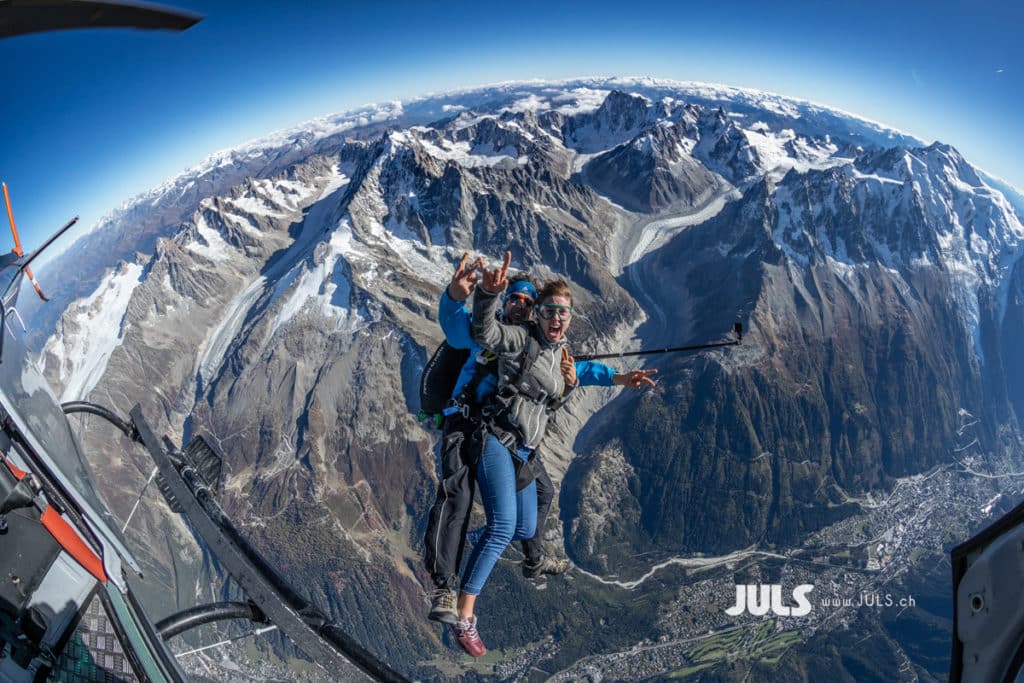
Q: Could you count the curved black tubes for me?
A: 2